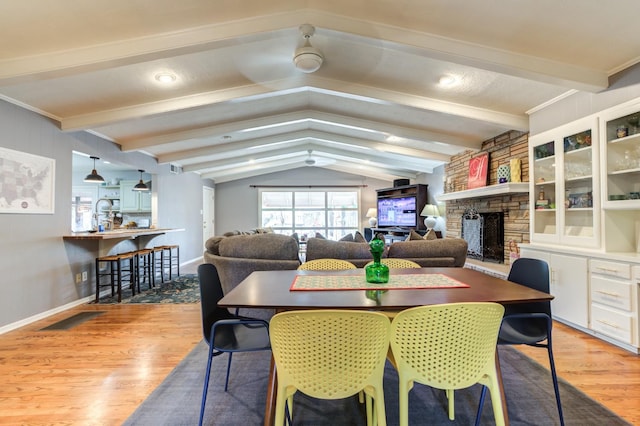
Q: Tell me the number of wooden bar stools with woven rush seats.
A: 4